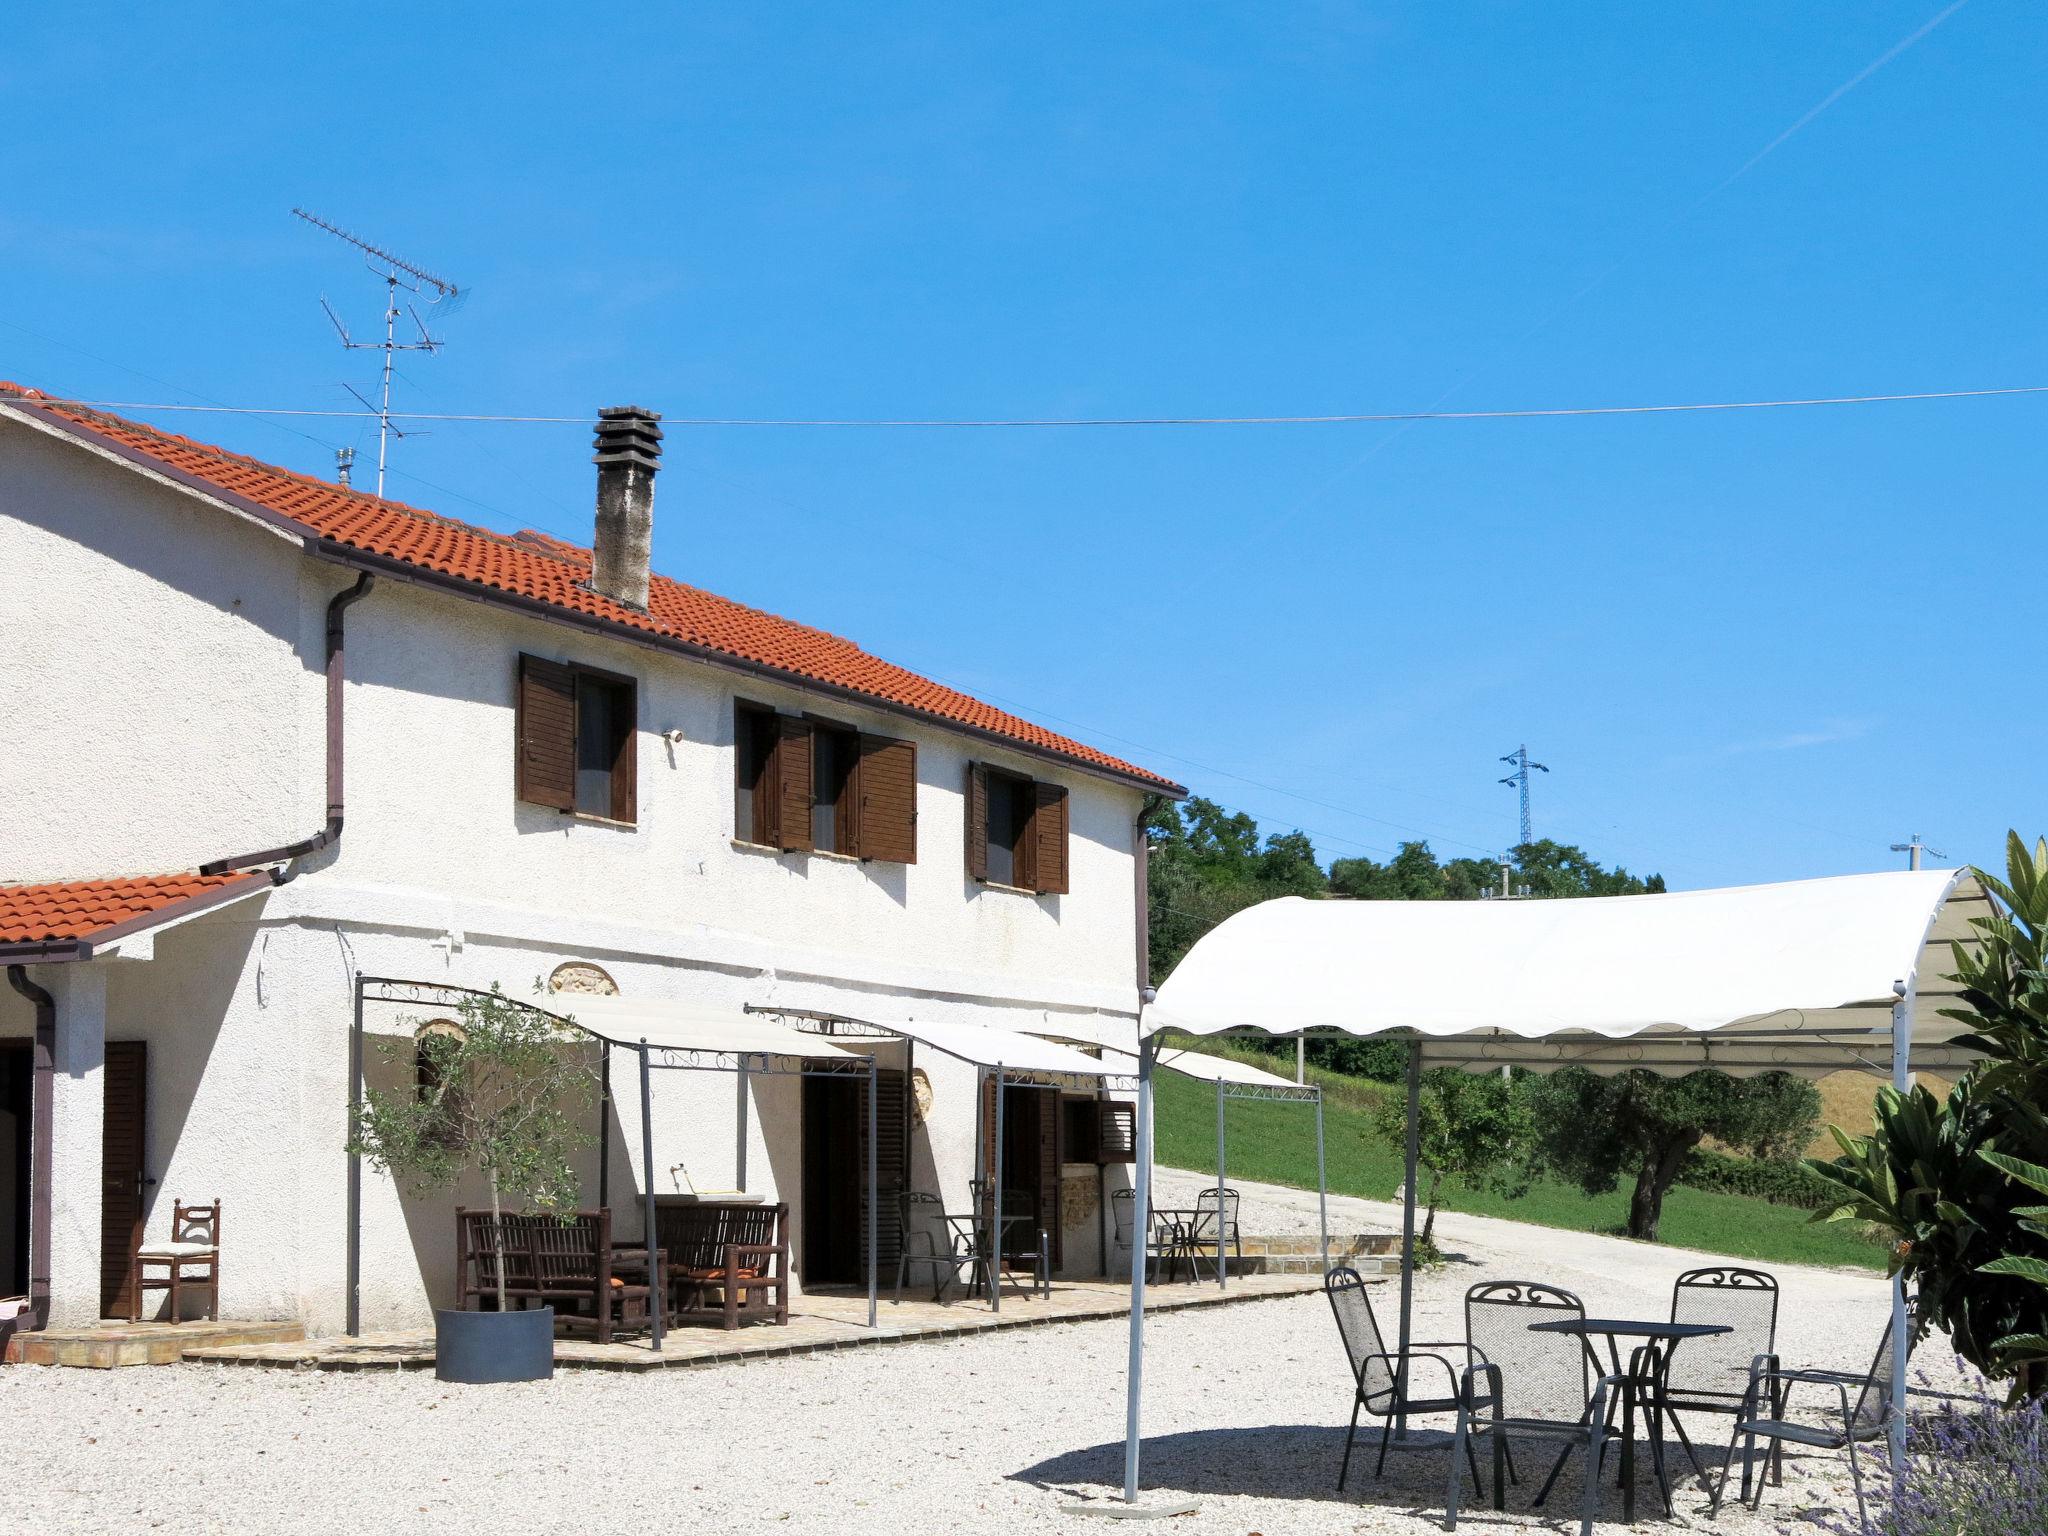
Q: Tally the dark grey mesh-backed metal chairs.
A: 8